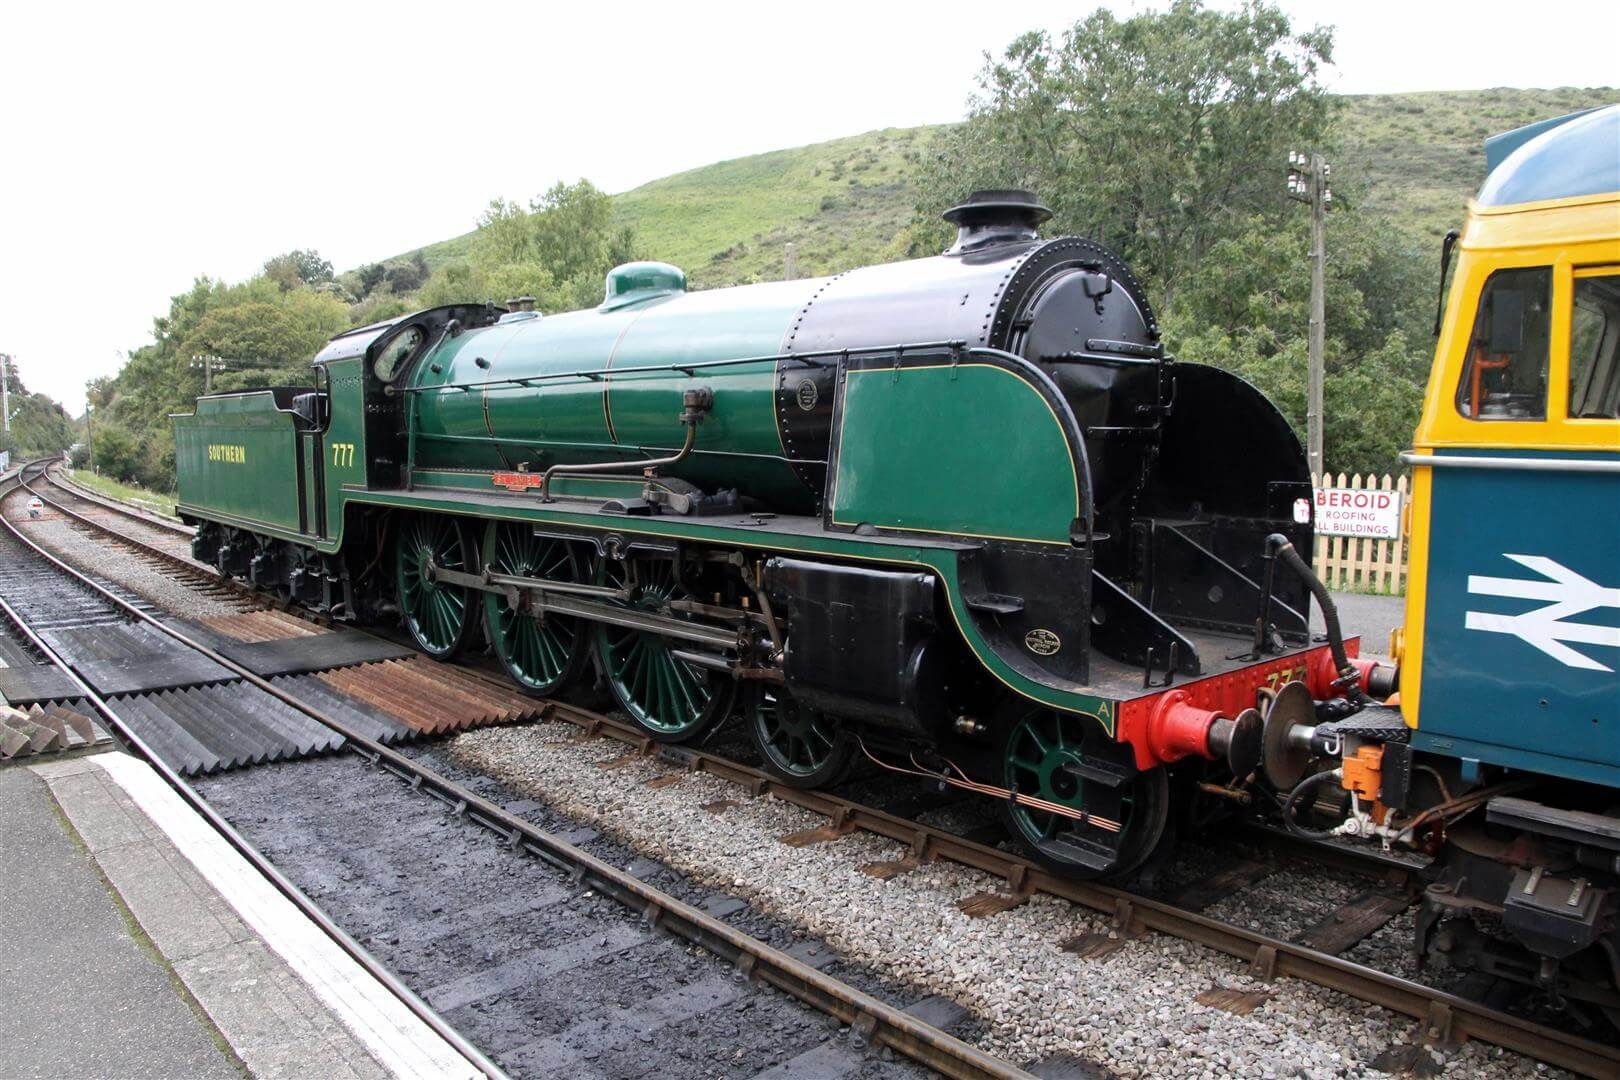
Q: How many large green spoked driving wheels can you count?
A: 3